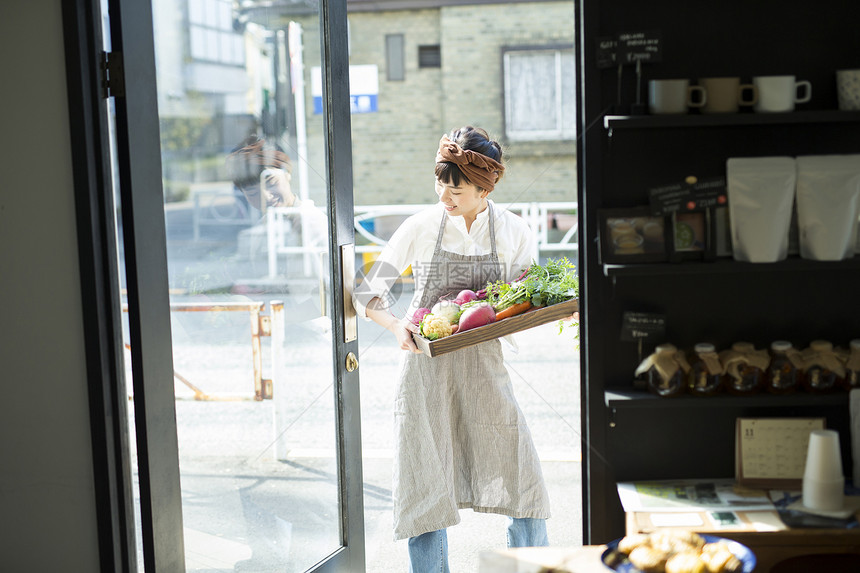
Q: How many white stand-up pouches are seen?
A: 2